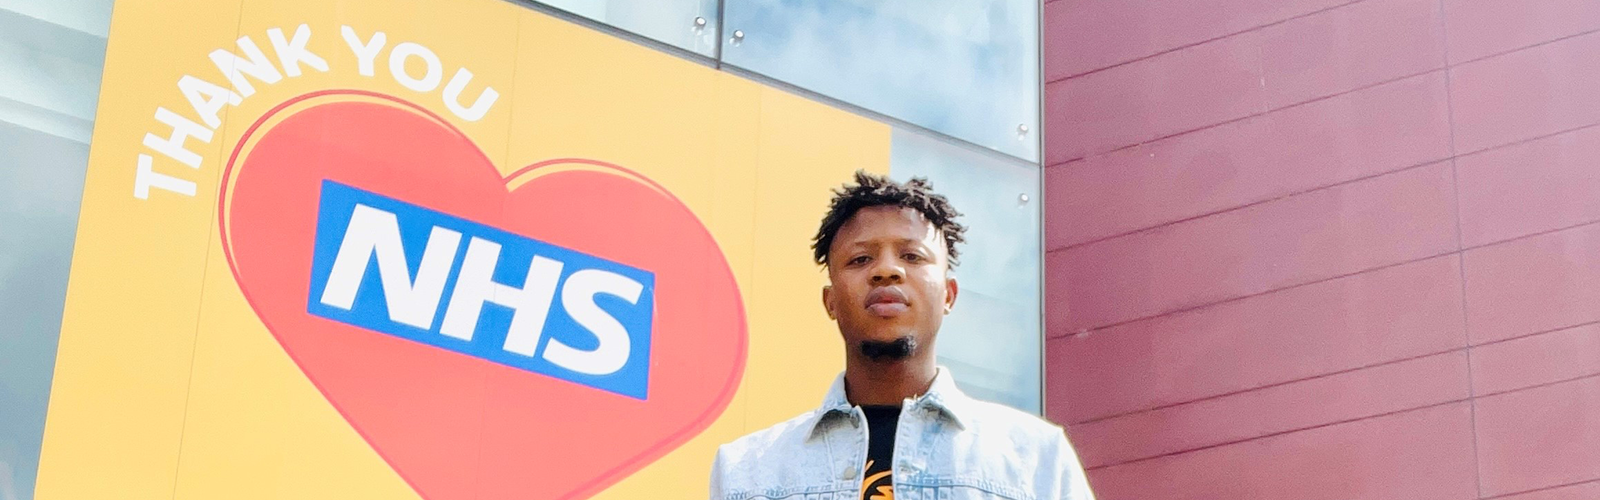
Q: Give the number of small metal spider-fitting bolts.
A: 4